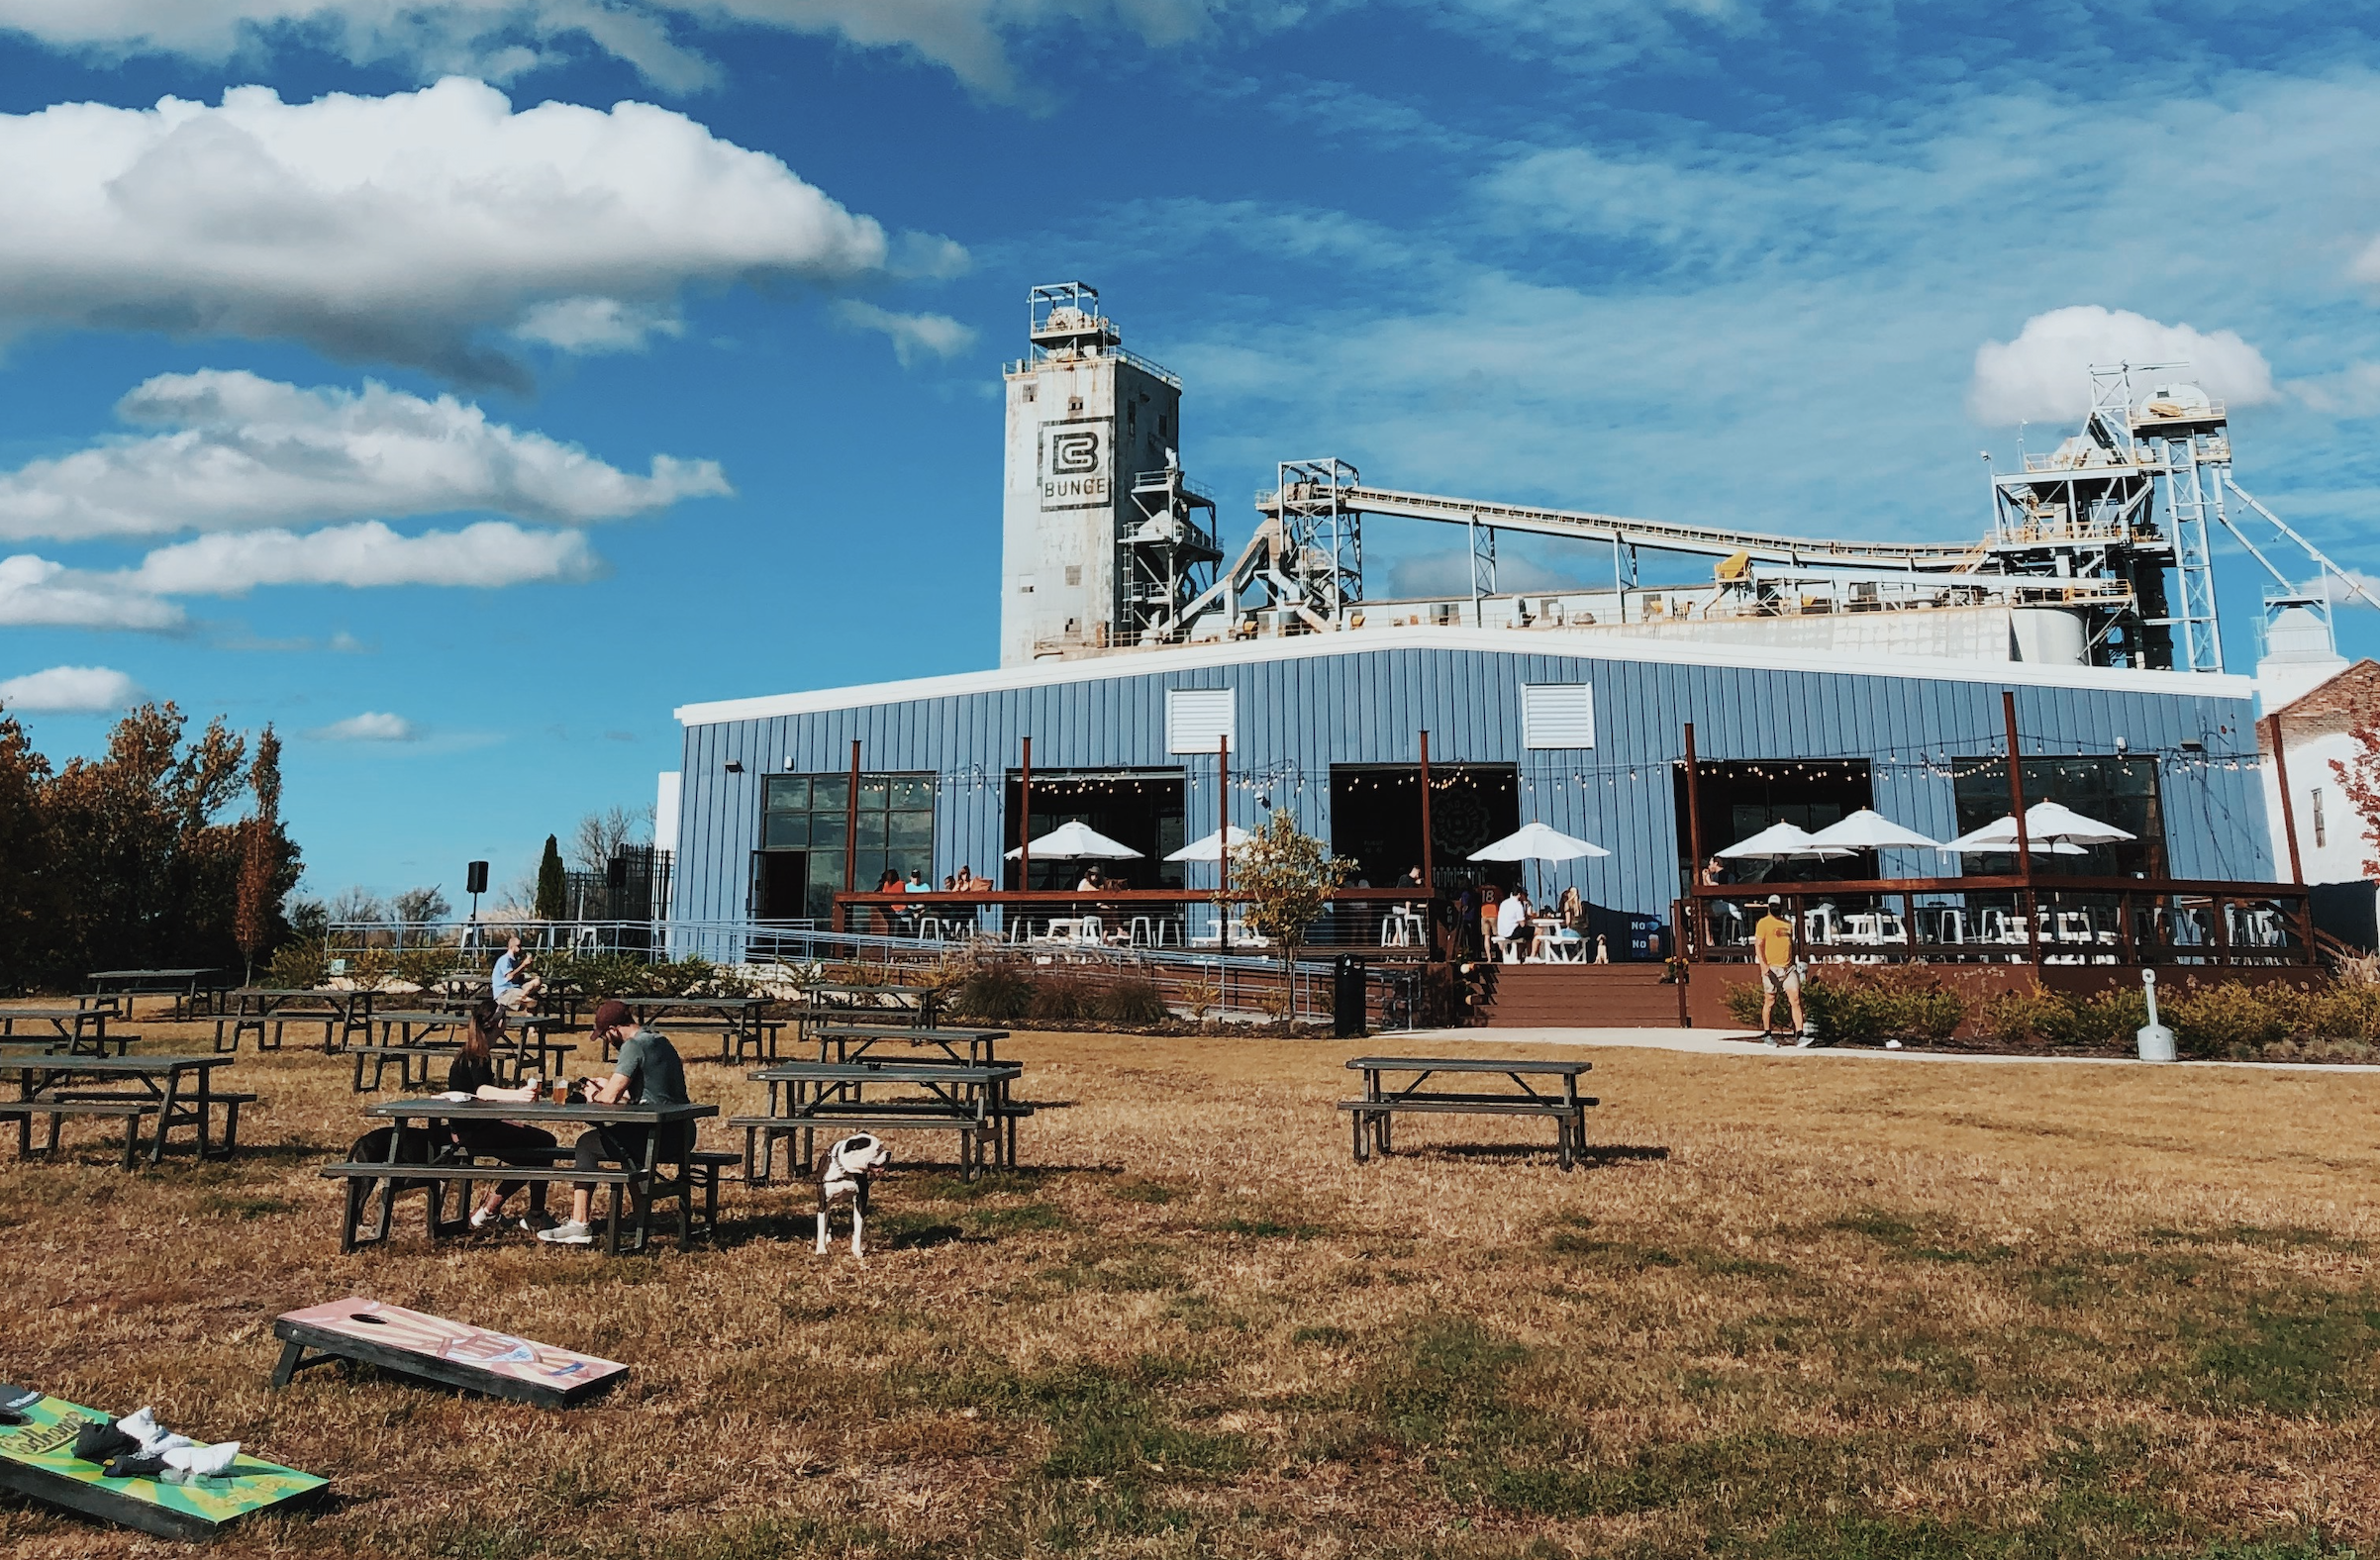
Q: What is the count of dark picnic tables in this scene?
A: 12